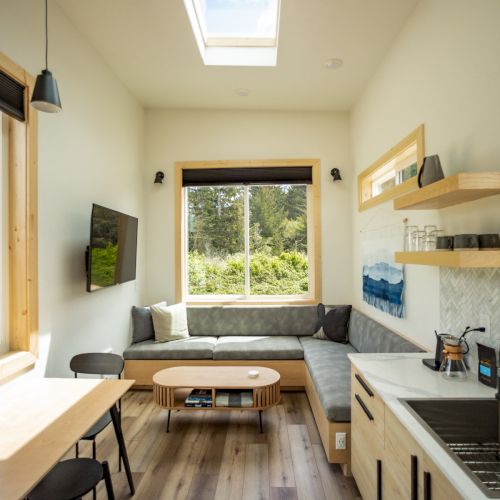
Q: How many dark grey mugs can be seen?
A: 3